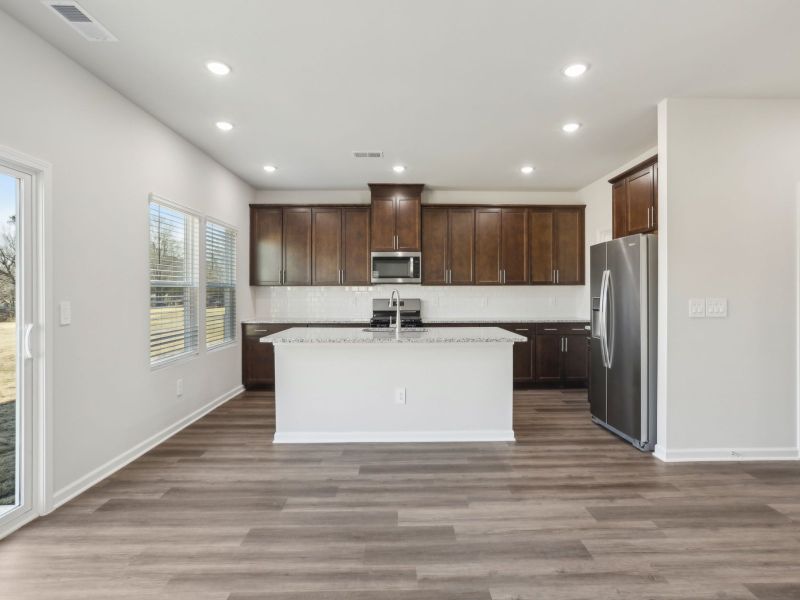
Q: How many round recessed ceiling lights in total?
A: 7